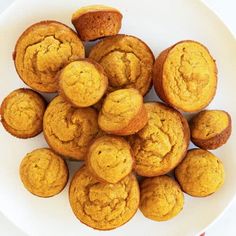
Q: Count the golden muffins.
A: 15